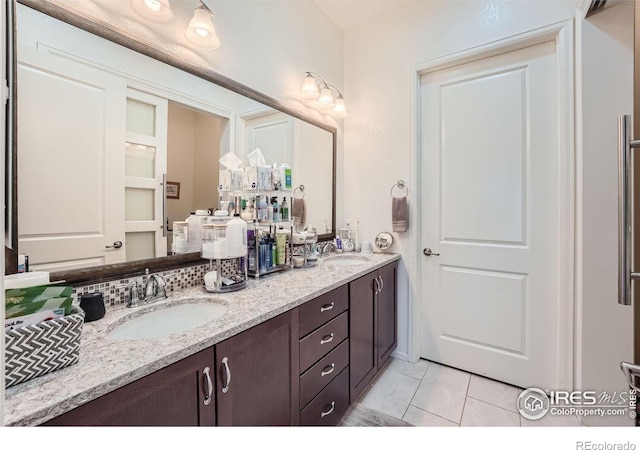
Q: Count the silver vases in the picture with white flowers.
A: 0